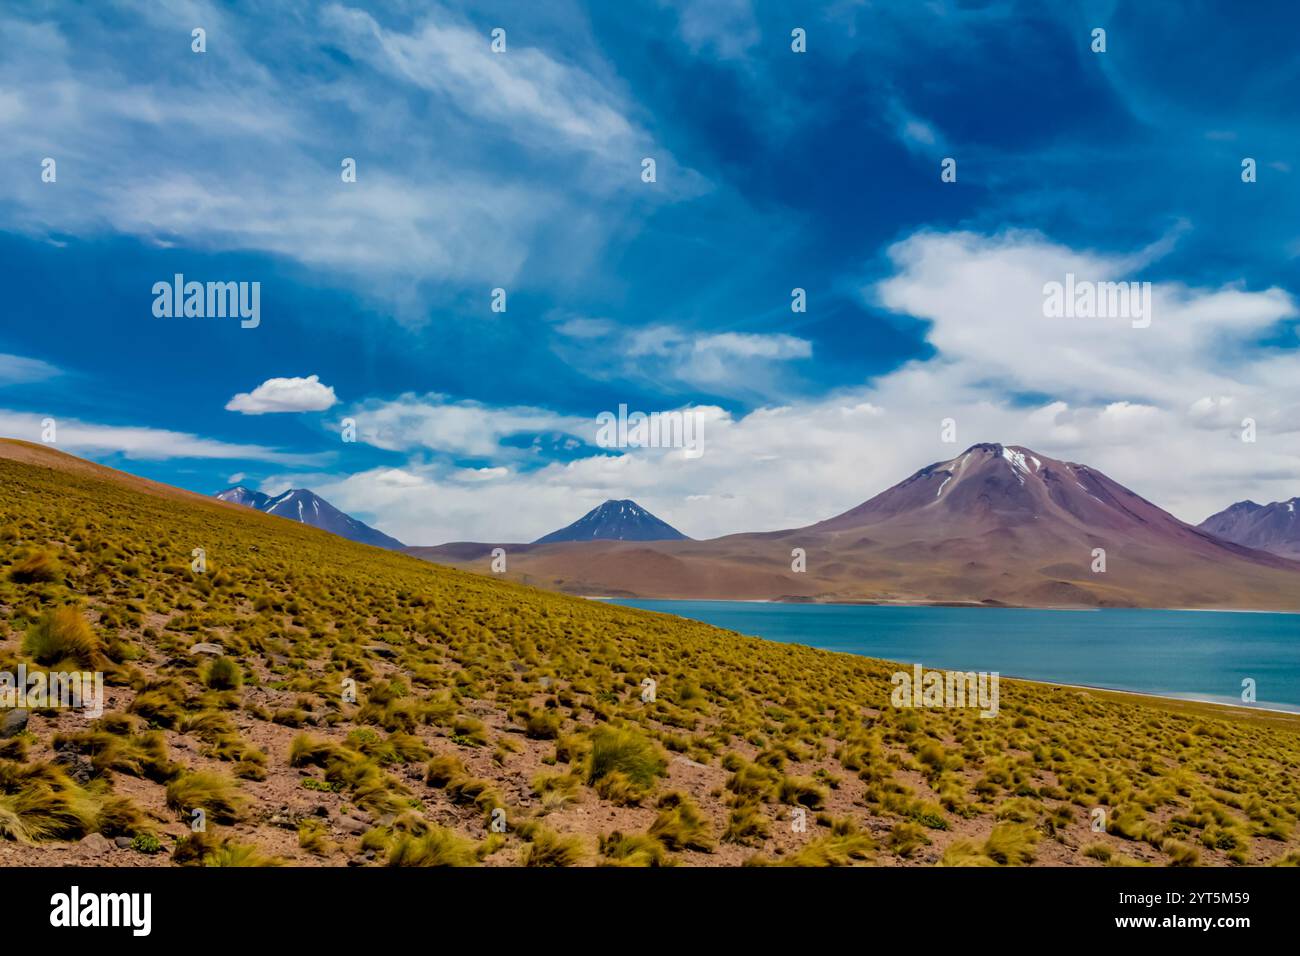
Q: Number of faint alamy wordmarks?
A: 5